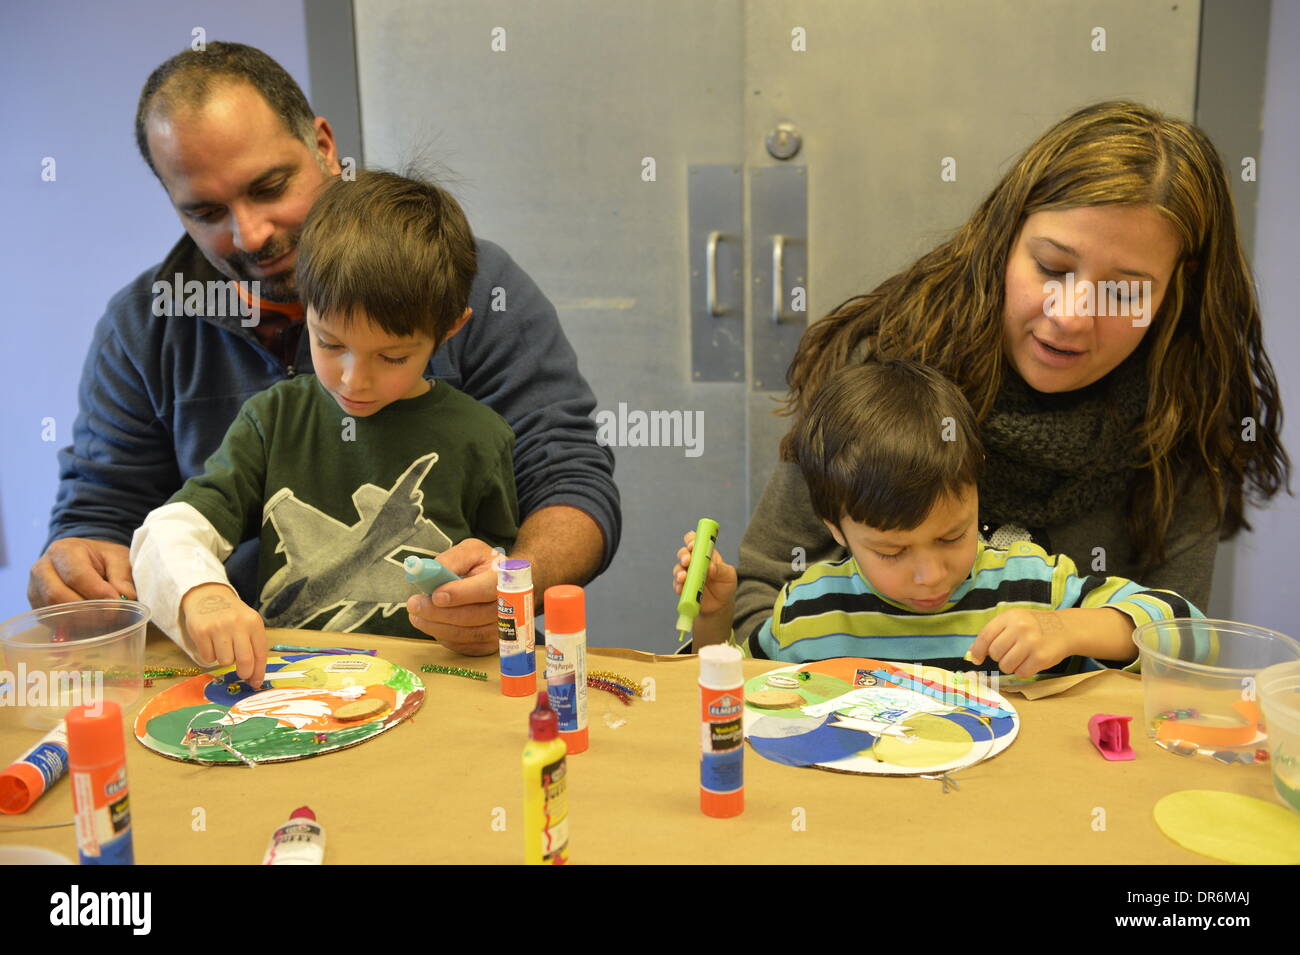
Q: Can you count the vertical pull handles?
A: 2